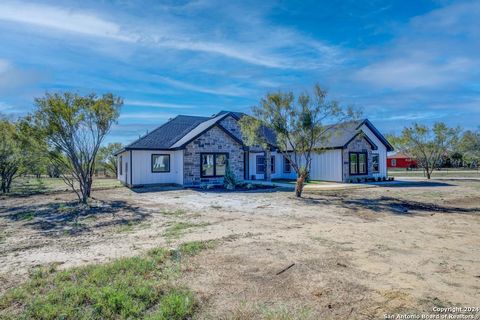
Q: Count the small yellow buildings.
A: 0